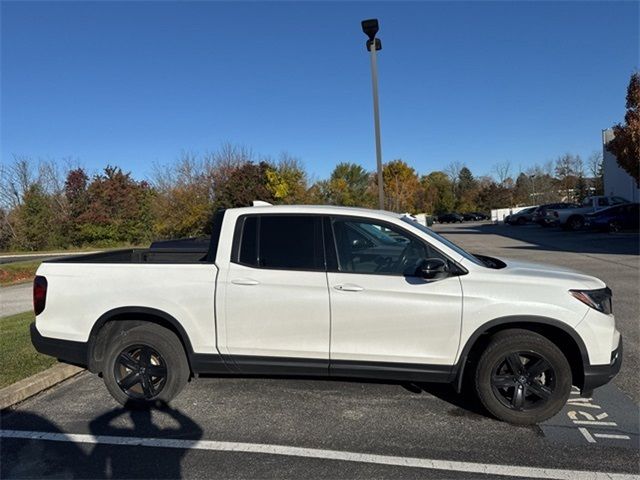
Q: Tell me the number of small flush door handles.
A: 2